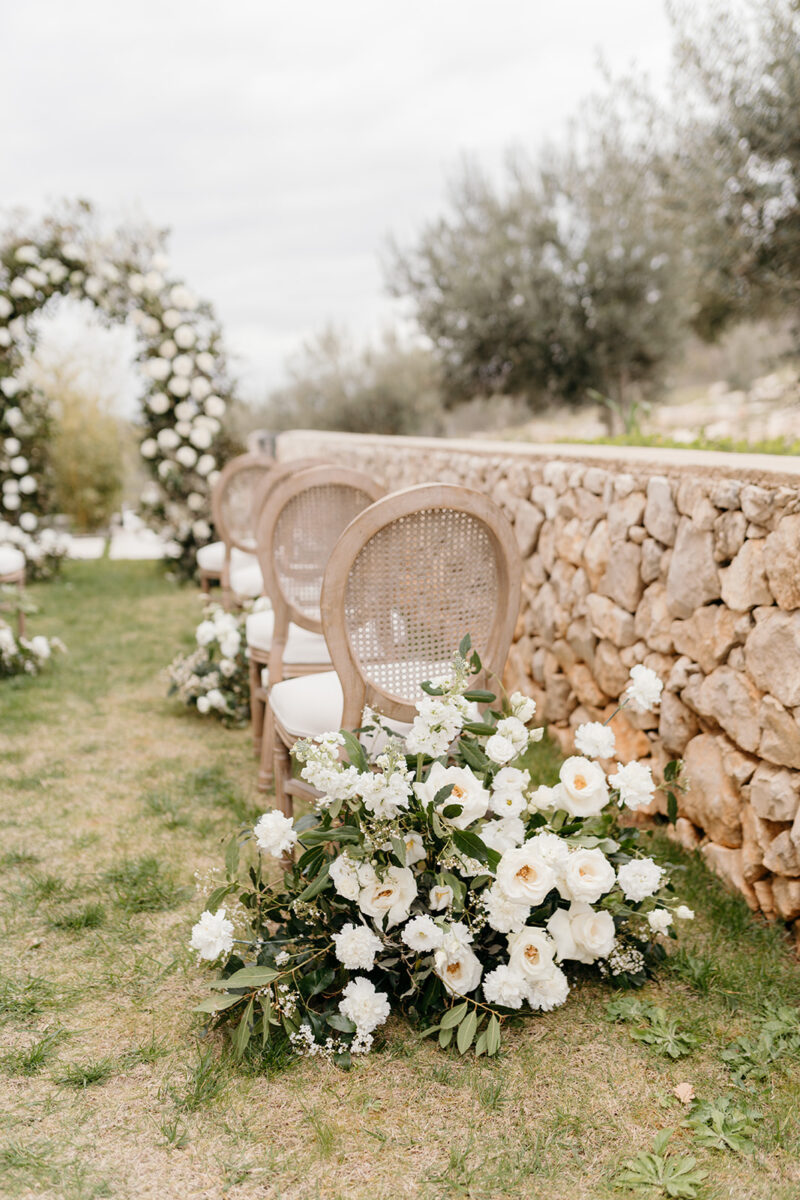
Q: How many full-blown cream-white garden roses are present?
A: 8